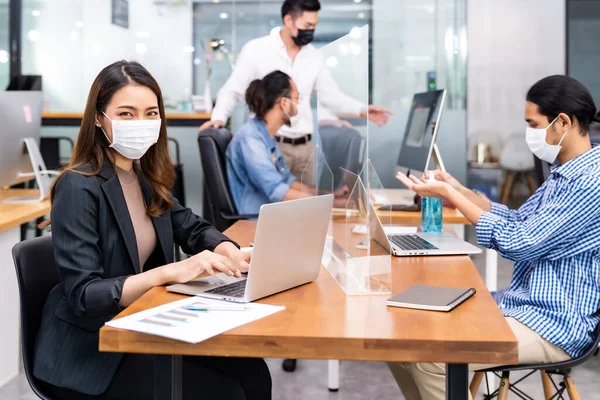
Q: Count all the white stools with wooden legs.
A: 1